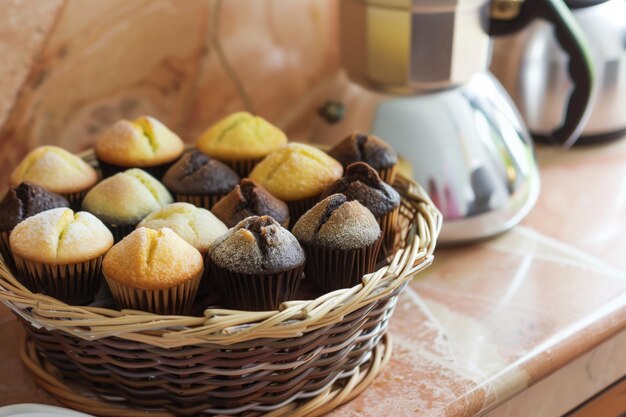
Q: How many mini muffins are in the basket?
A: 15